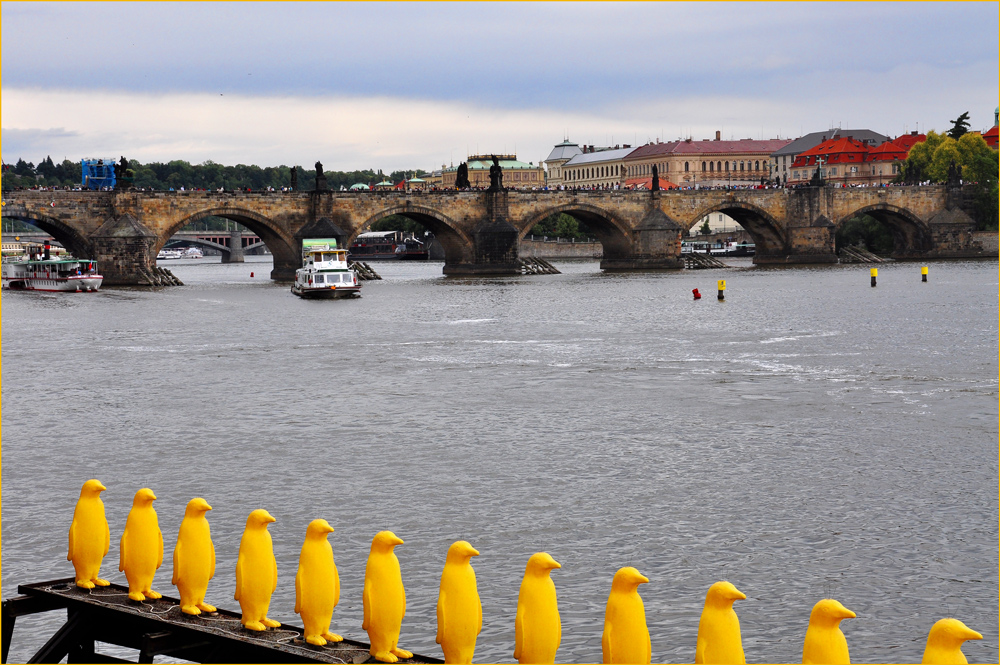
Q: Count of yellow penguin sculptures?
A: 12